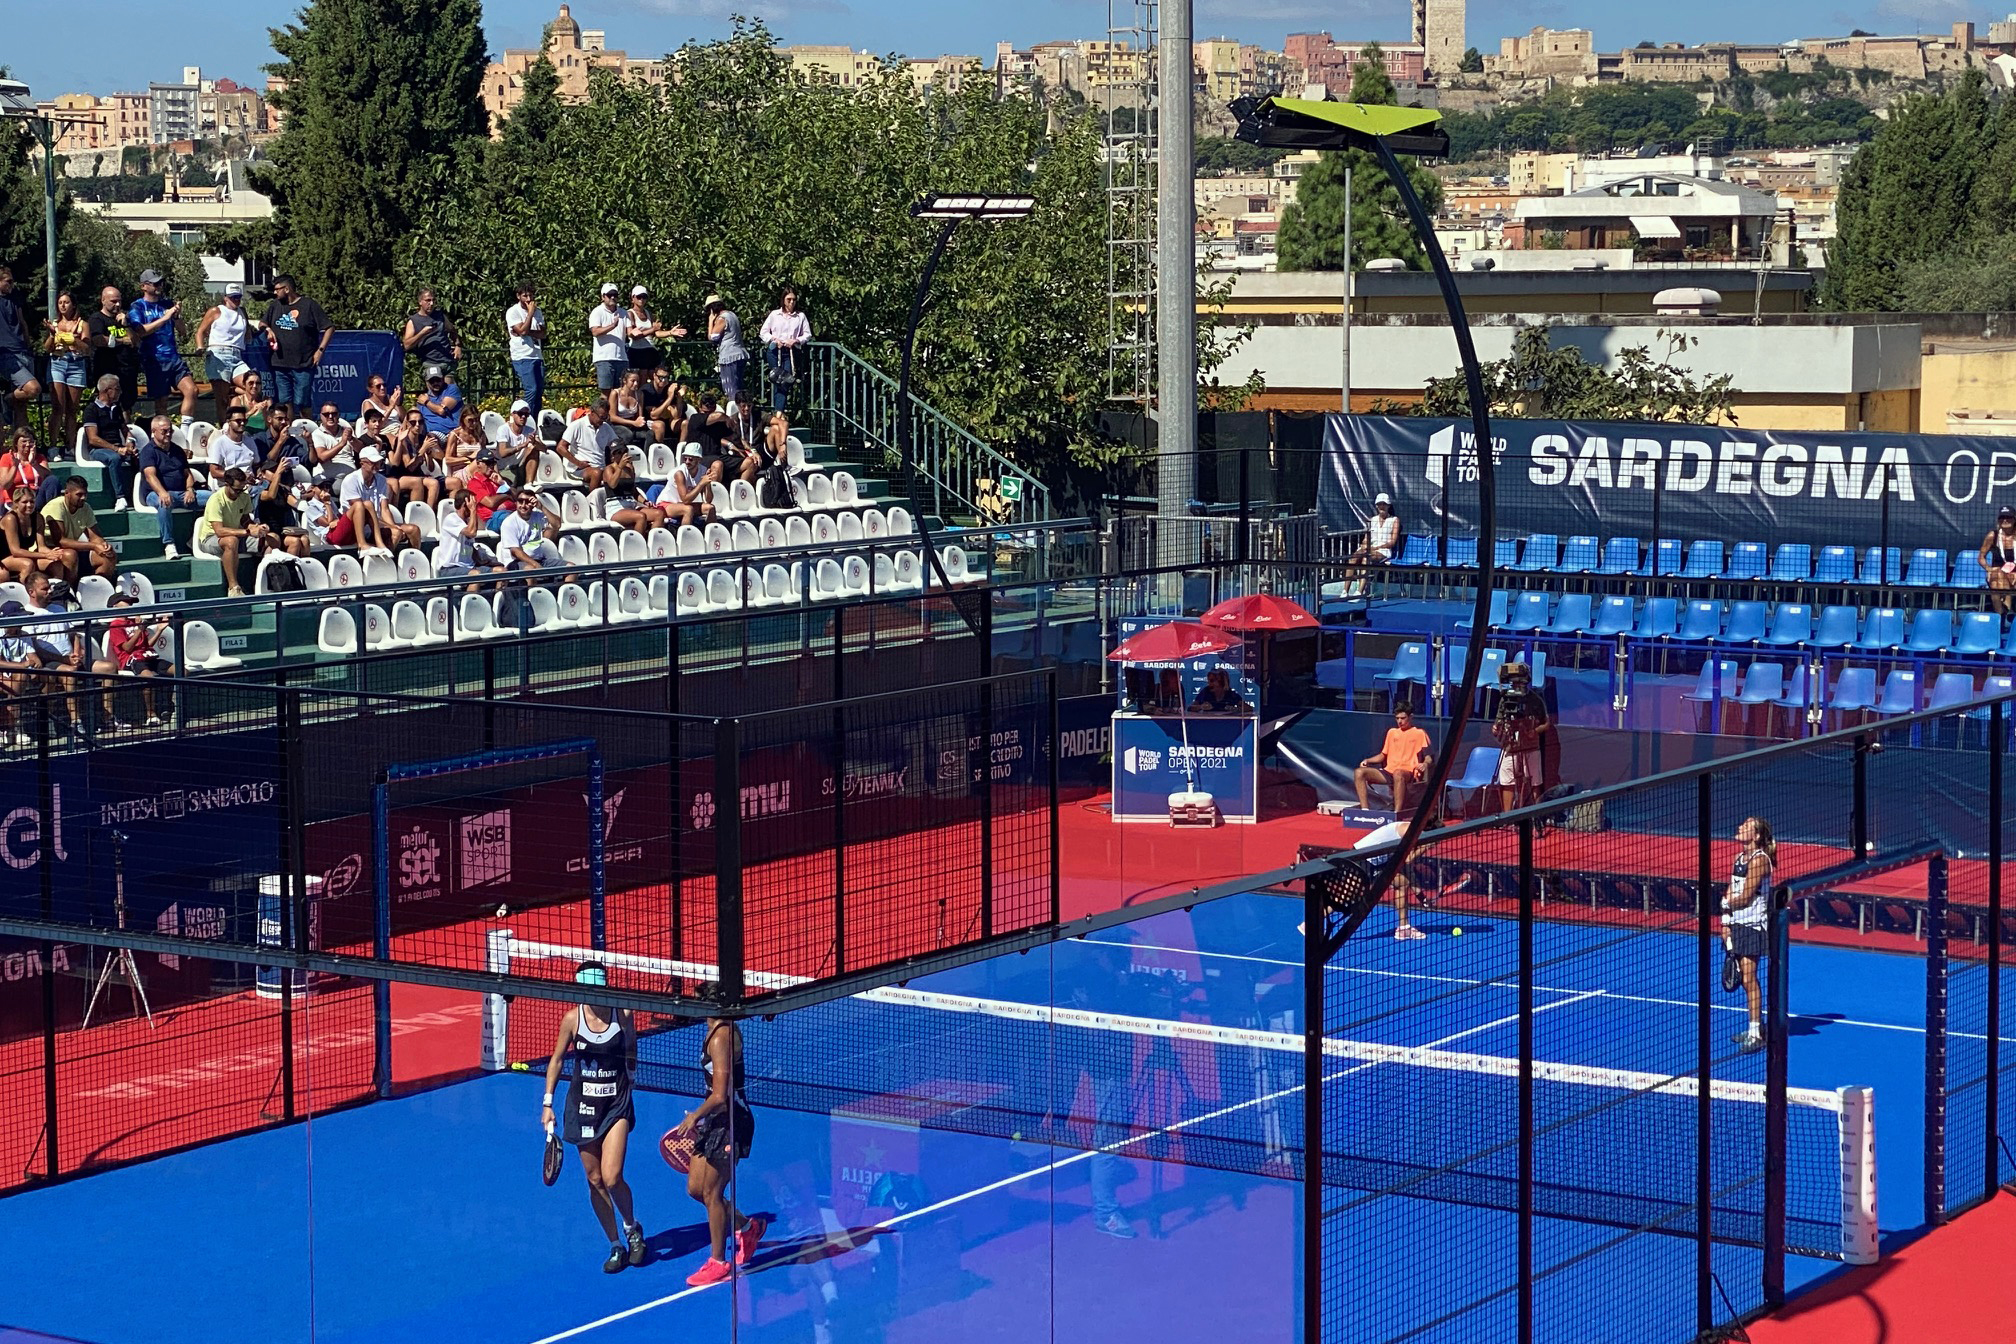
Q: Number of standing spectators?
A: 12